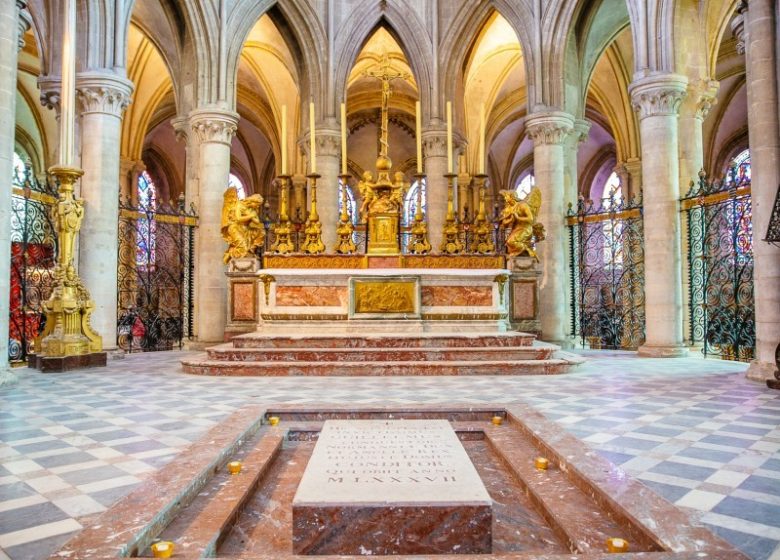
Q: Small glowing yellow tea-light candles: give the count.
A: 6